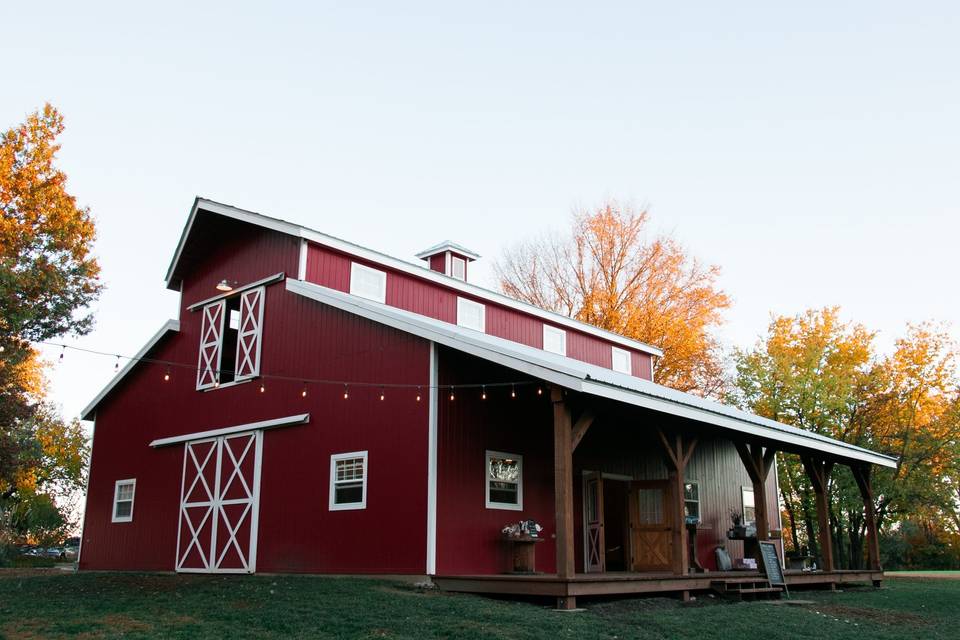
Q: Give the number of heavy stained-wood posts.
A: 5